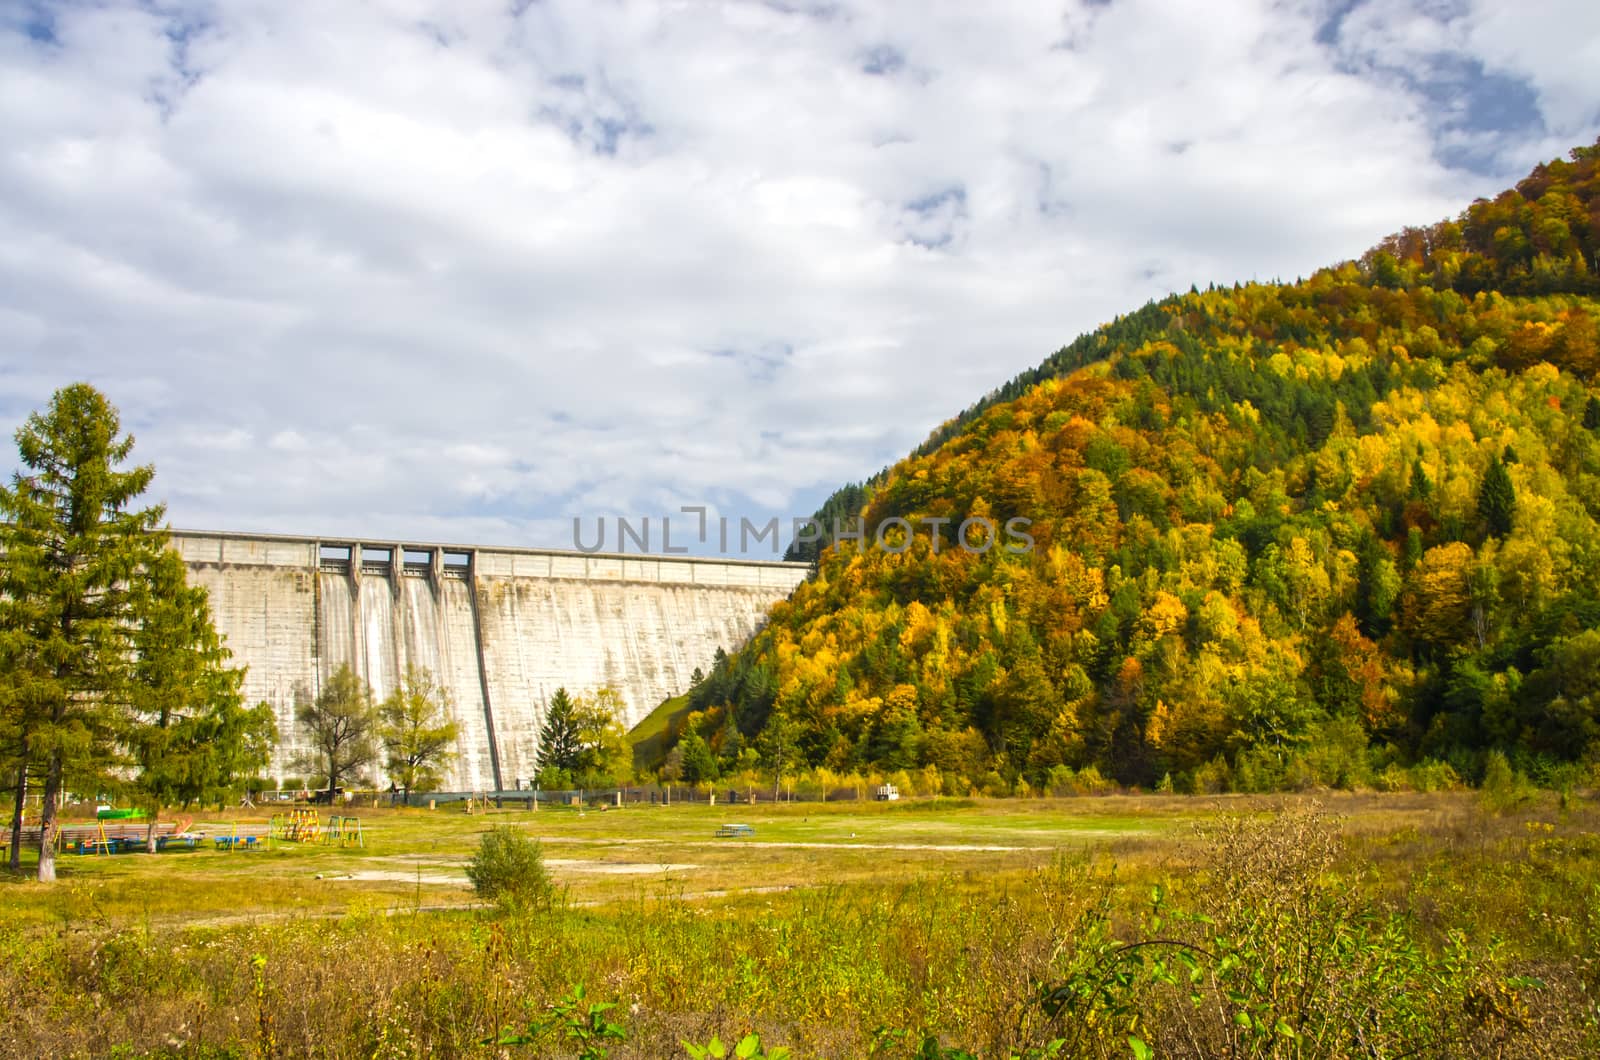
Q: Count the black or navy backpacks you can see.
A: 0